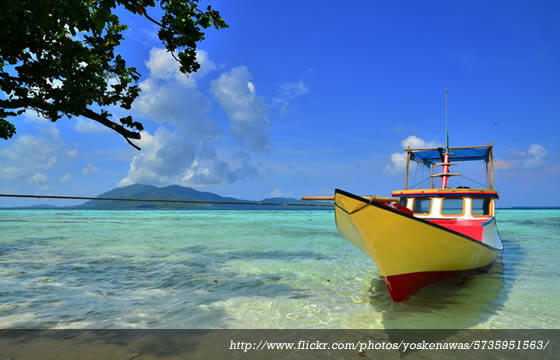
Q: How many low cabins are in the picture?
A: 1